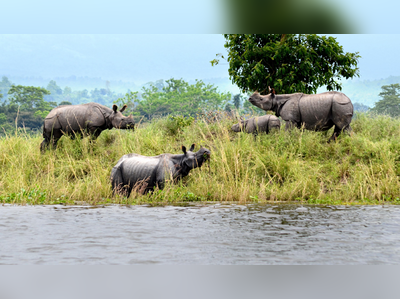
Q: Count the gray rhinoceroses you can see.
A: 4